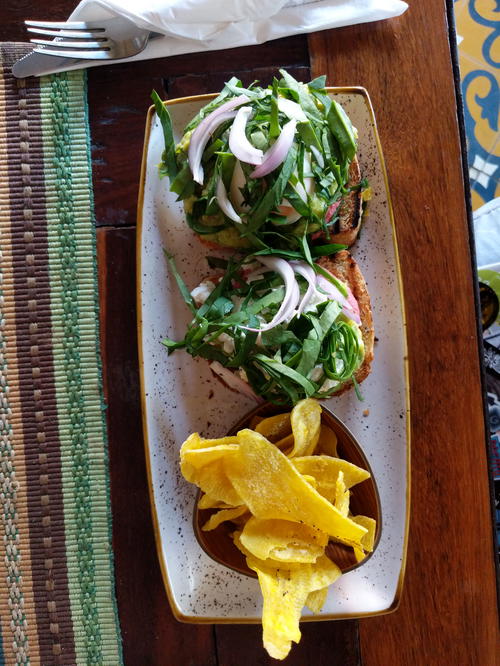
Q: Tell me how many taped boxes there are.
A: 0